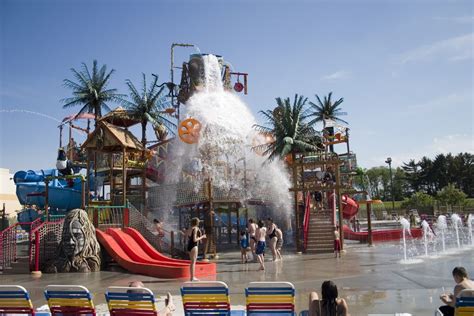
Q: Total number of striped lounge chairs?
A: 6